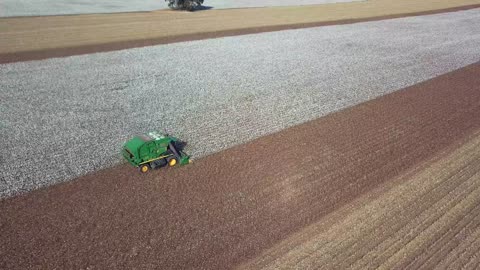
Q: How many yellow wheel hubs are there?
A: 2